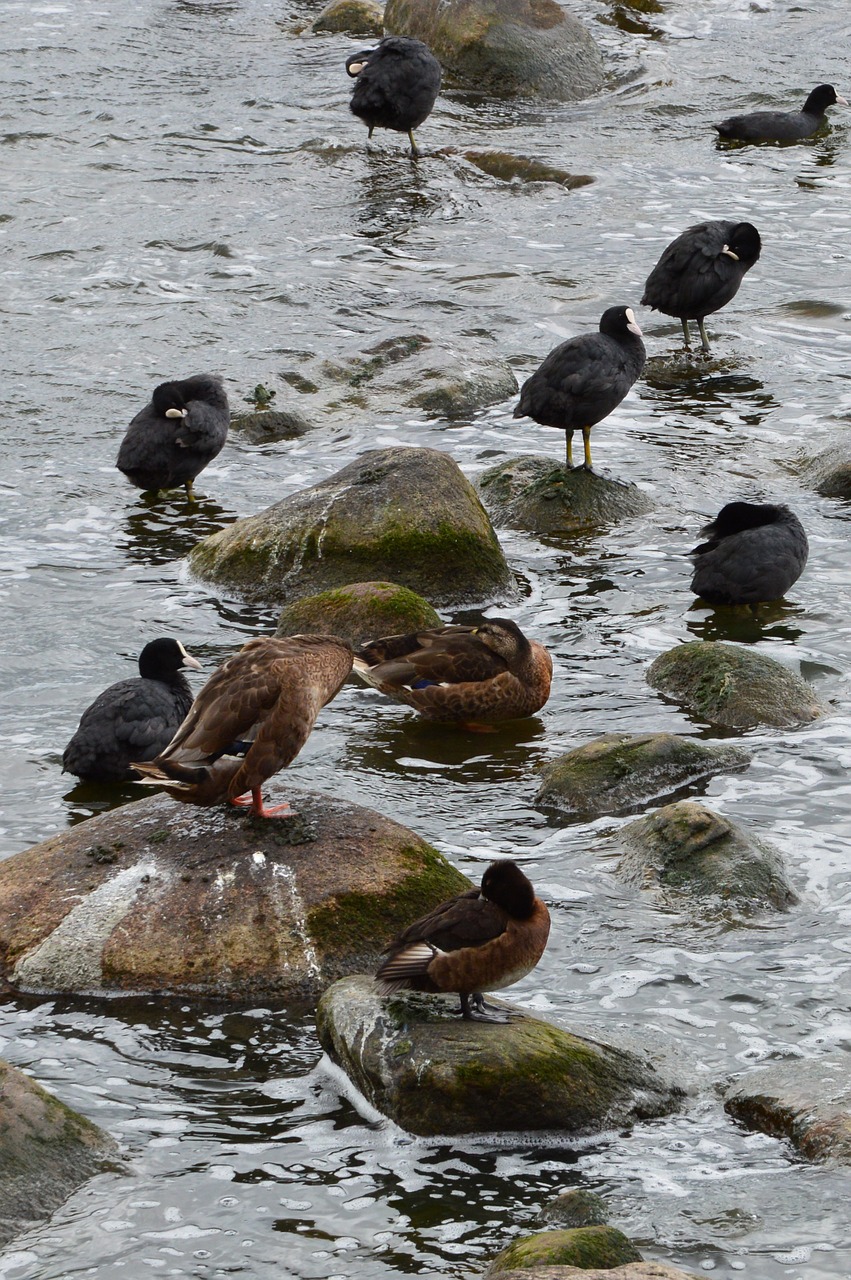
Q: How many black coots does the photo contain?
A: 7